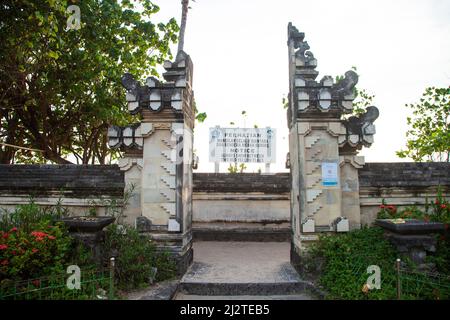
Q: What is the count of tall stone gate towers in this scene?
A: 2